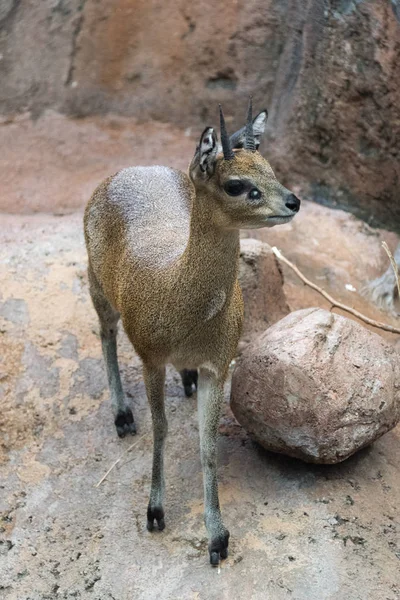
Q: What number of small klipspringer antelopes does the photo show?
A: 1